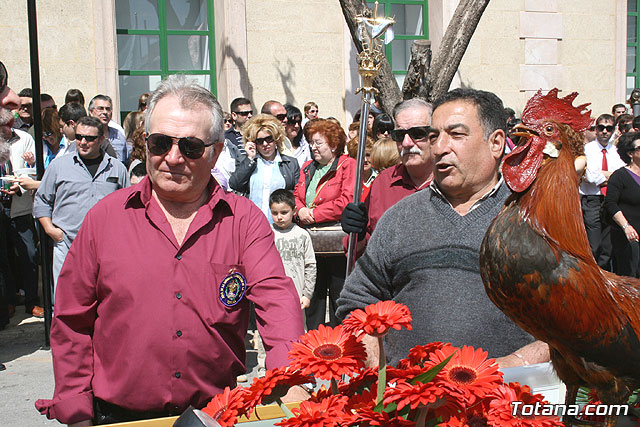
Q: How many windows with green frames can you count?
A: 3